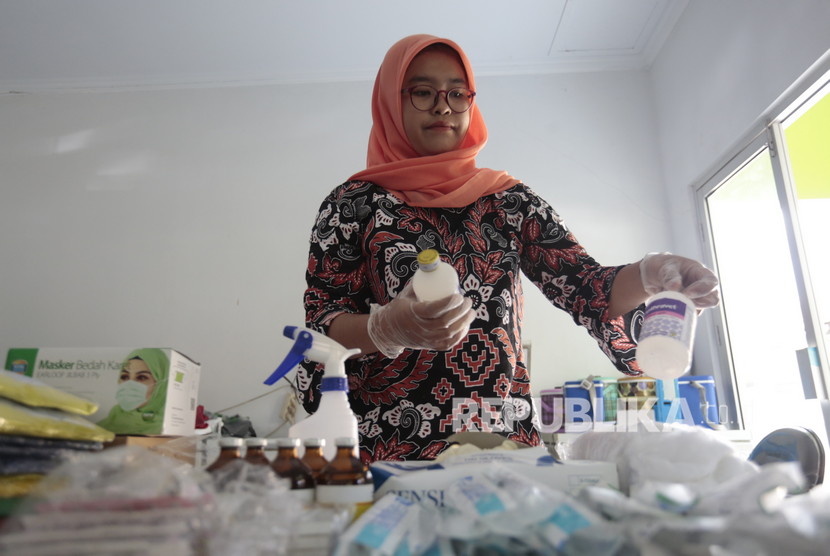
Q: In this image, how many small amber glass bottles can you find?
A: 5